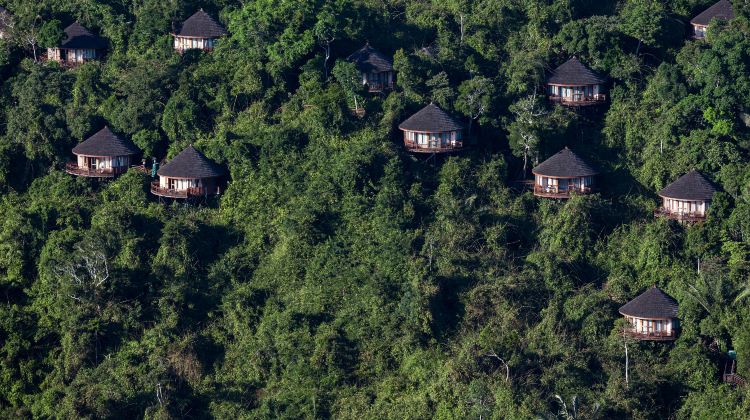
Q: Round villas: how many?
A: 11